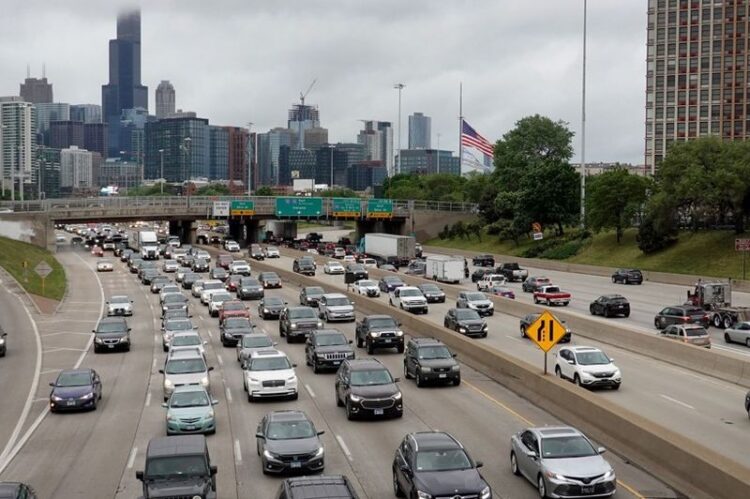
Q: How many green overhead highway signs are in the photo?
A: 4